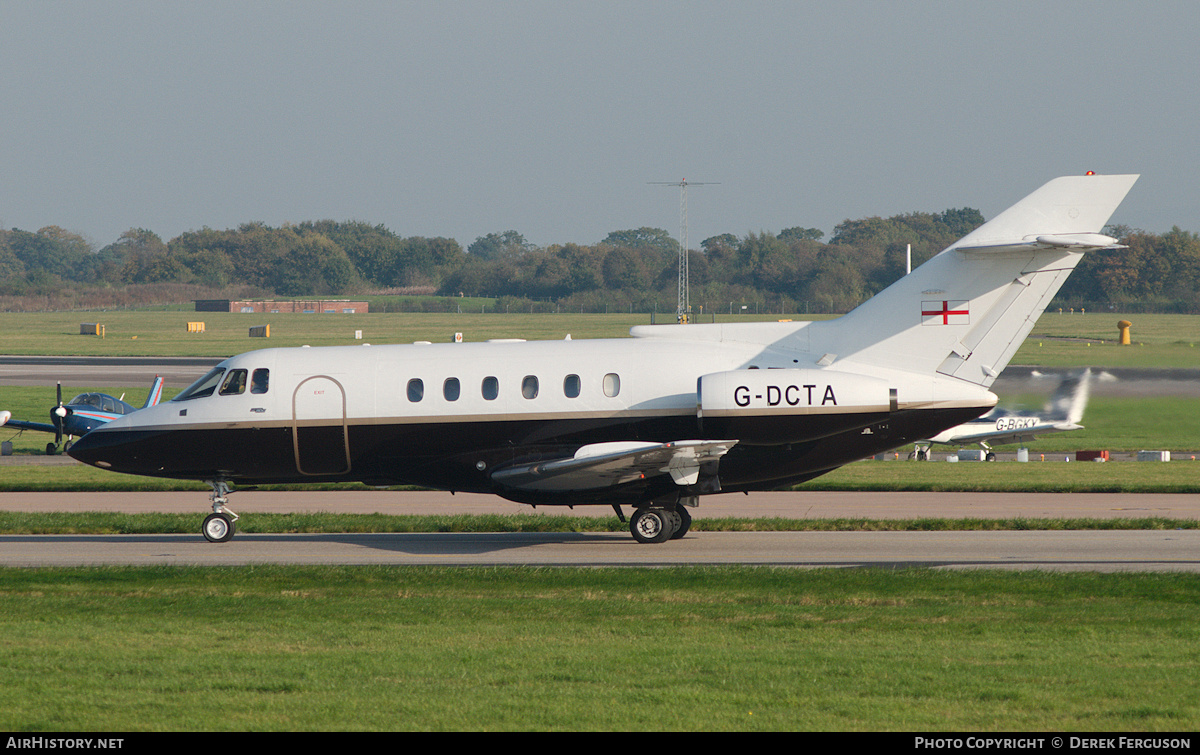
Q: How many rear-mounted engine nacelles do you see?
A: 1